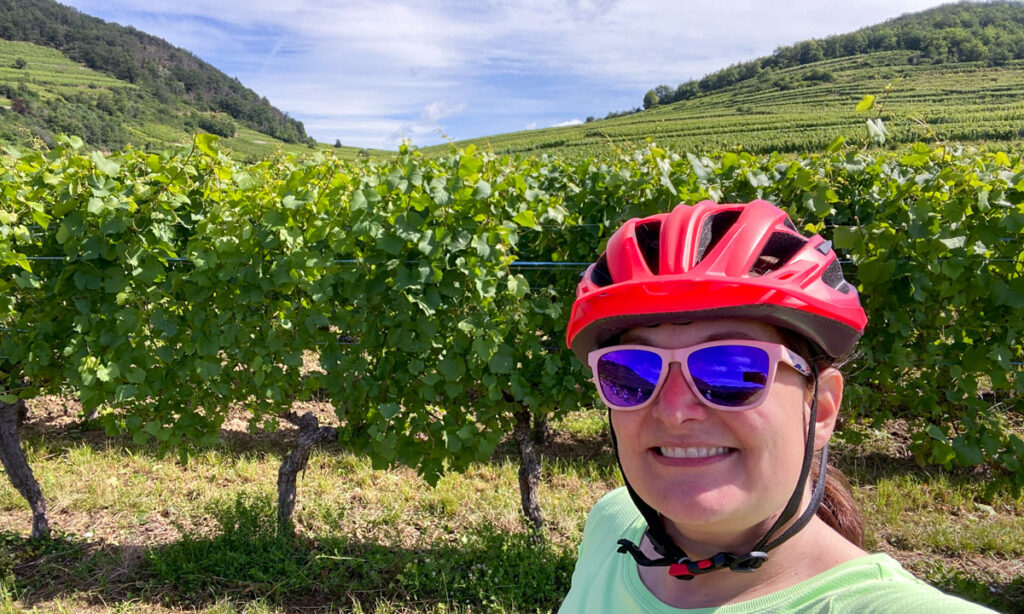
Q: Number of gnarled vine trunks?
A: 3